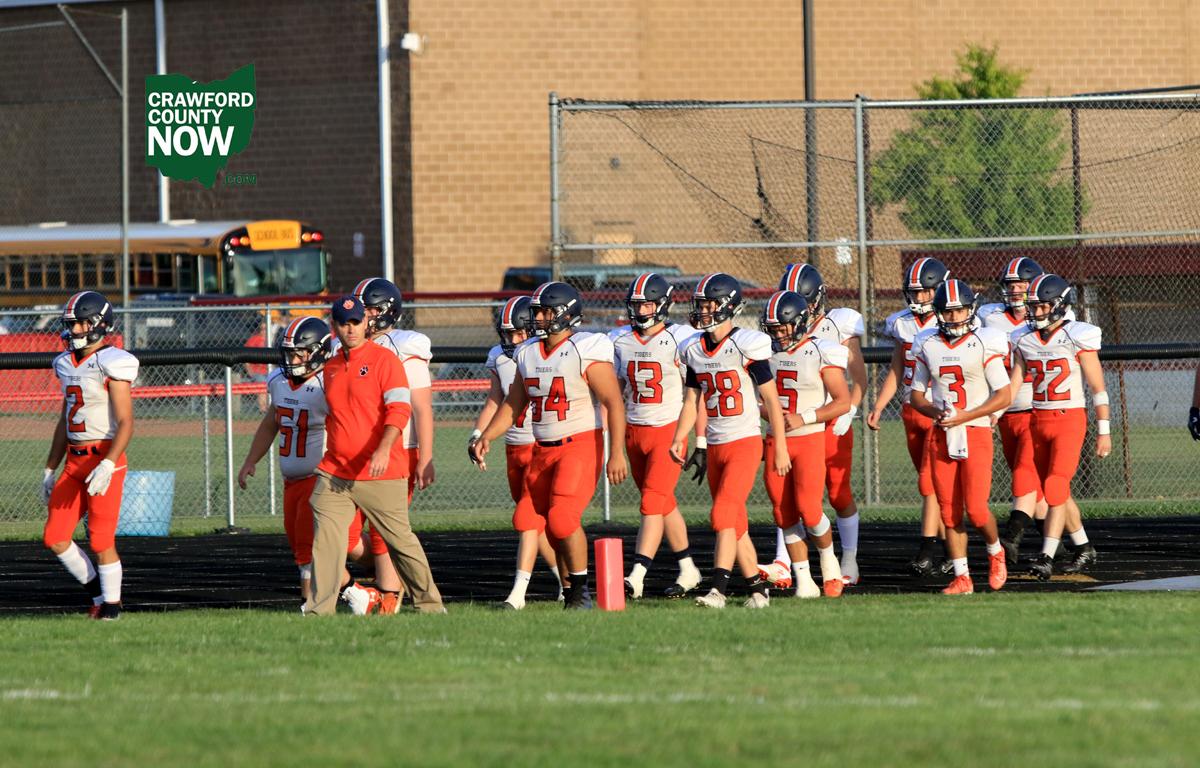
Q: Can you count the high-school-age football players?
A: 13